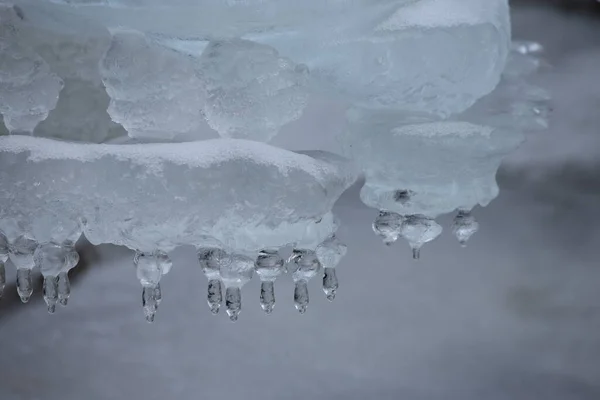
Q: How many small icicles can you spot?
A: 13